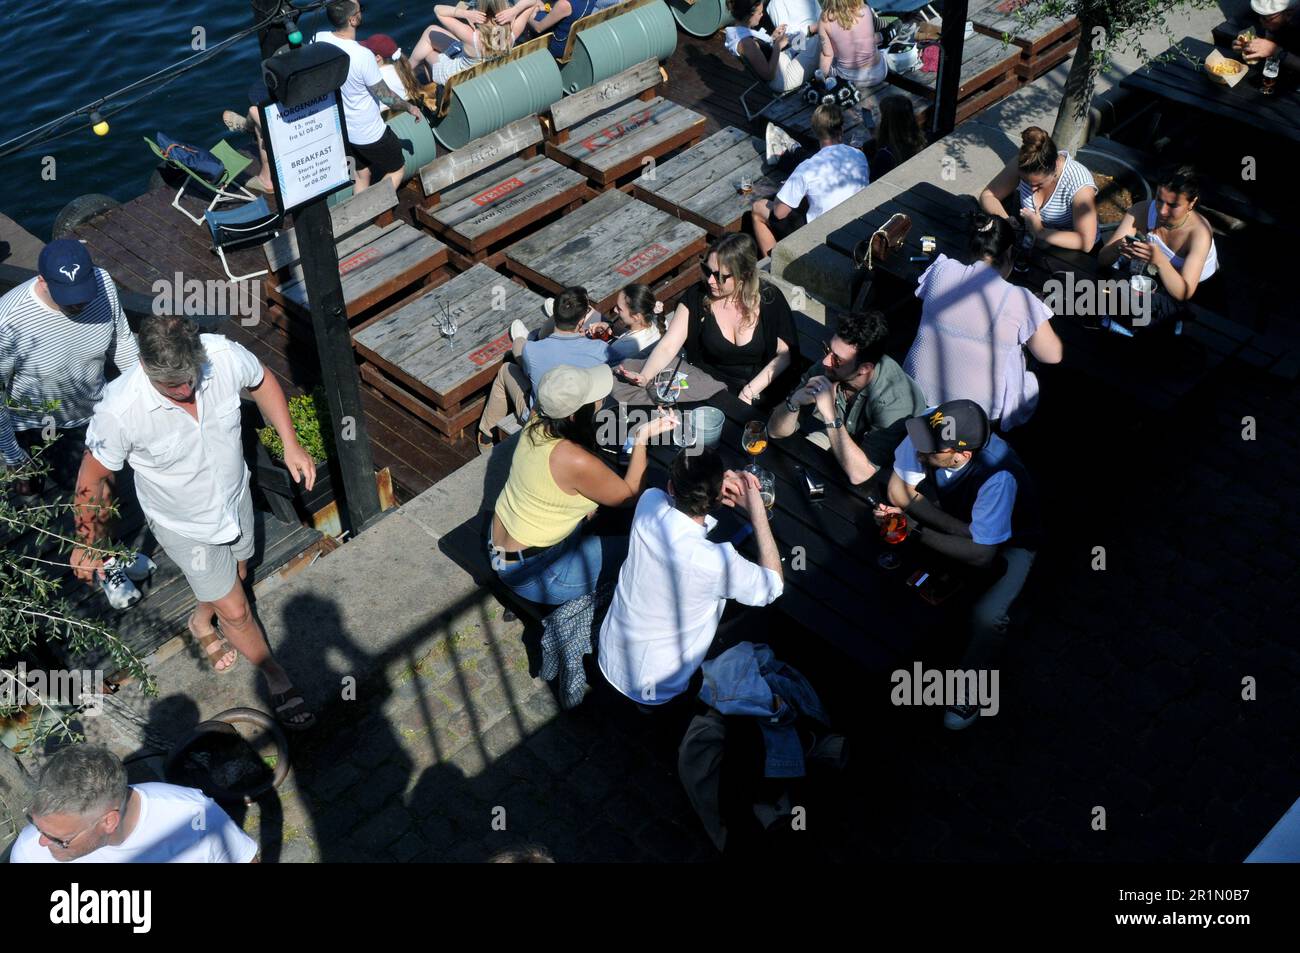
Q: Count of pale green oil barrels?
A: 4